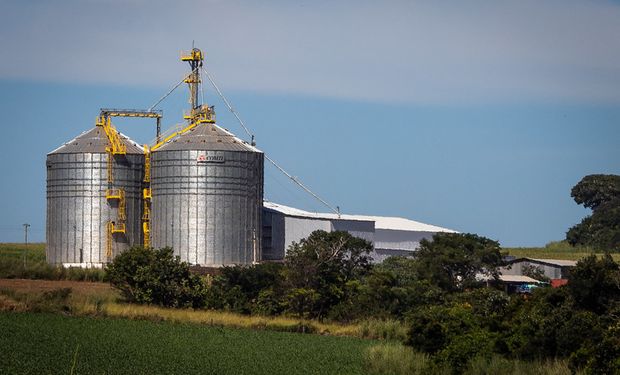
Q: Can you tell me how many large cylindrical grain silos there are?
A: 2